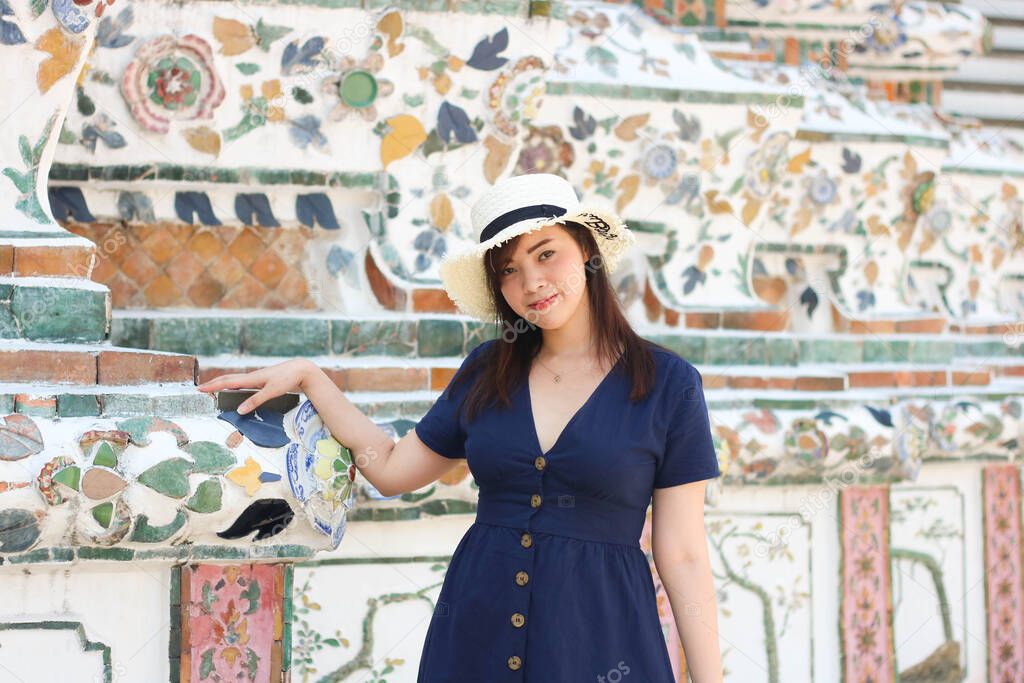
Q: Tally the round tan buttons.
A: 6